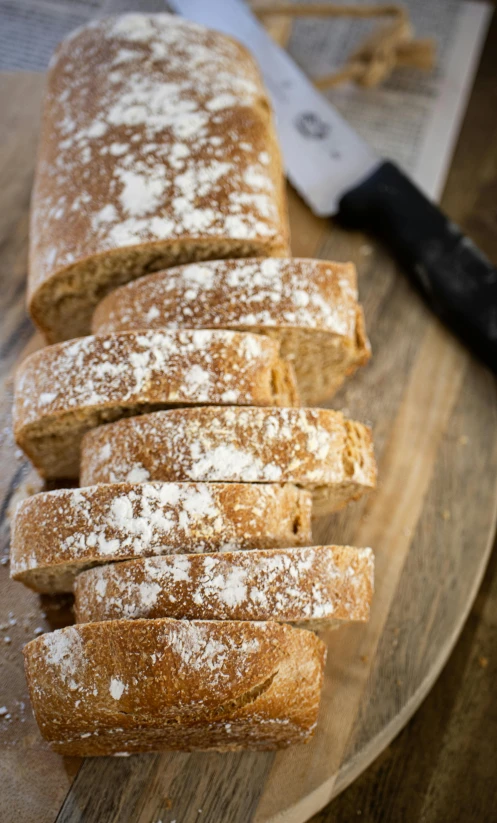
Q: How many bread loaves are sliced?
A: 1